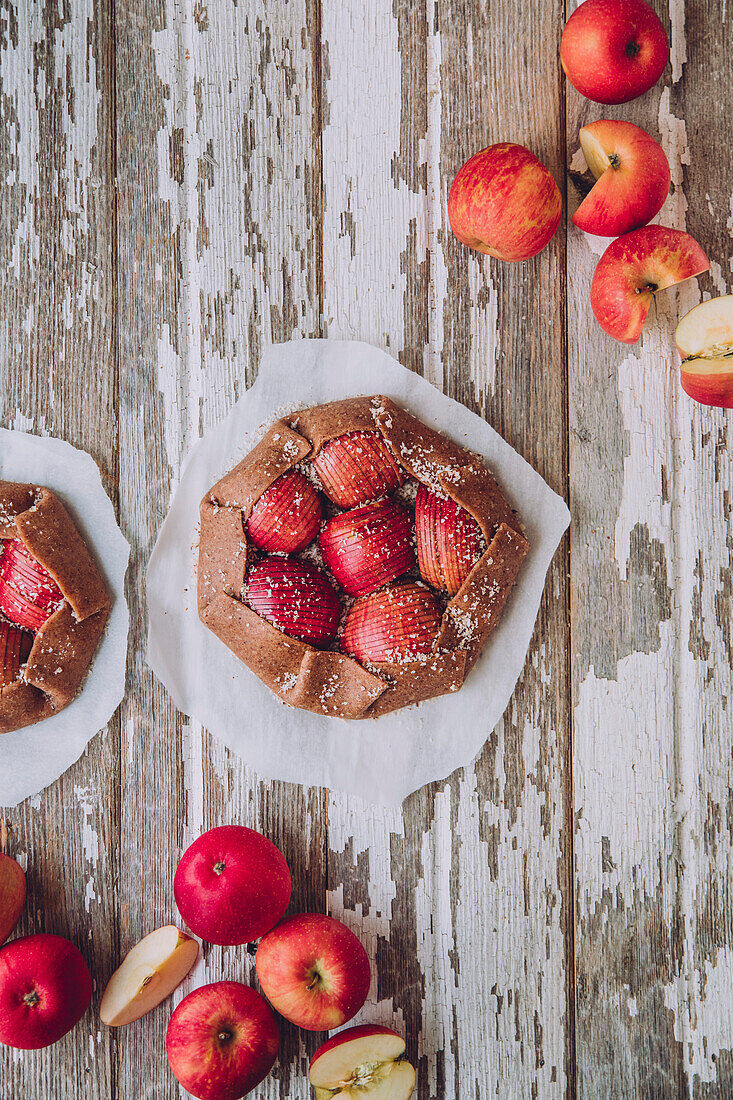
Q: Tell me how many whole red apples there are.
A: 6